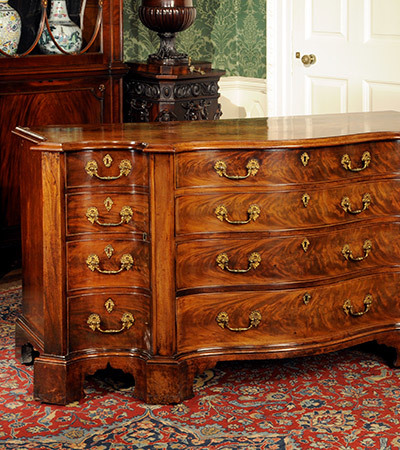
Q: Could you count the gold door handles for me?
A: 1